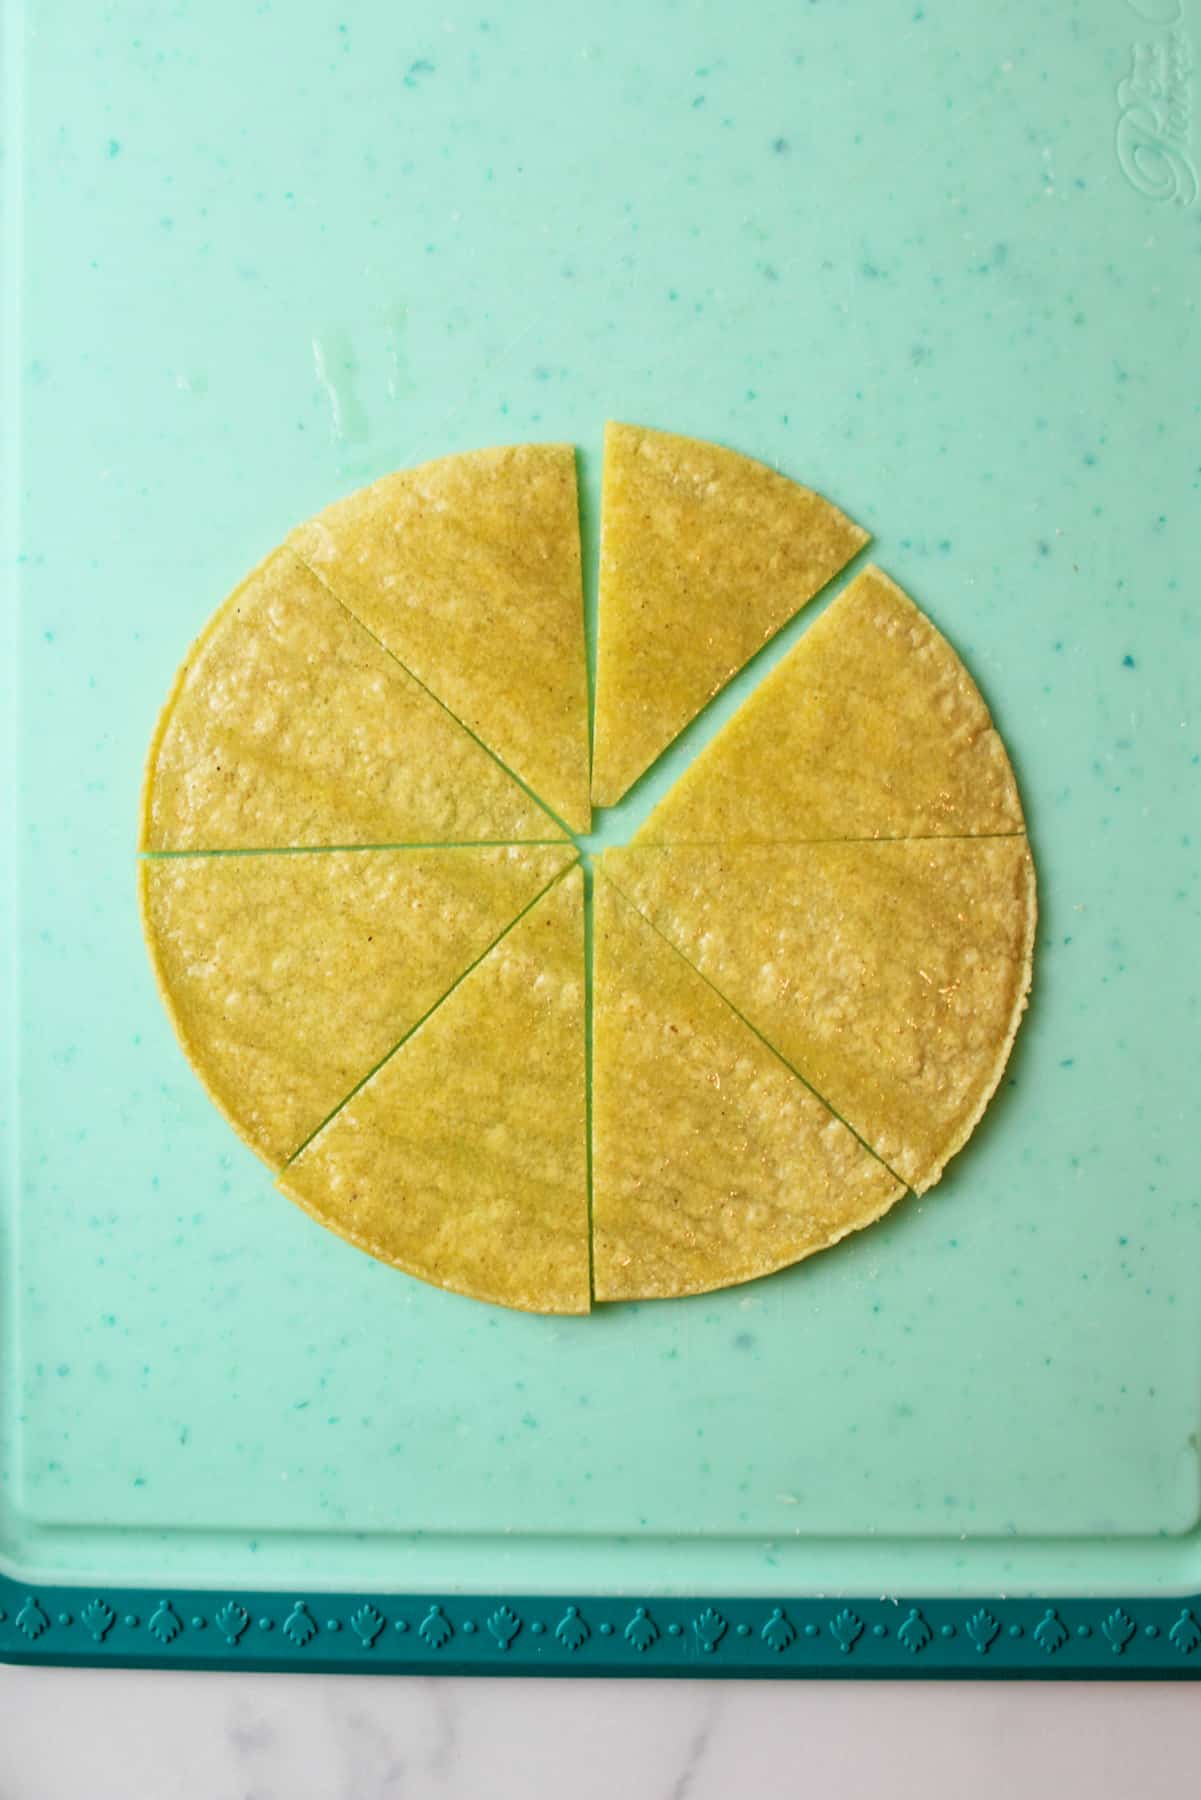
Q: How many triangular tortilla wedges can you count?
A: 8